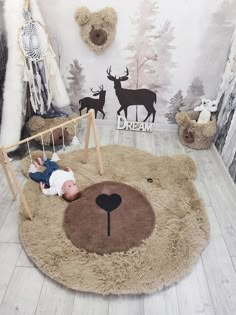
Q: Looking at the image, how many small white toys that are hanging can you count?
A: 3